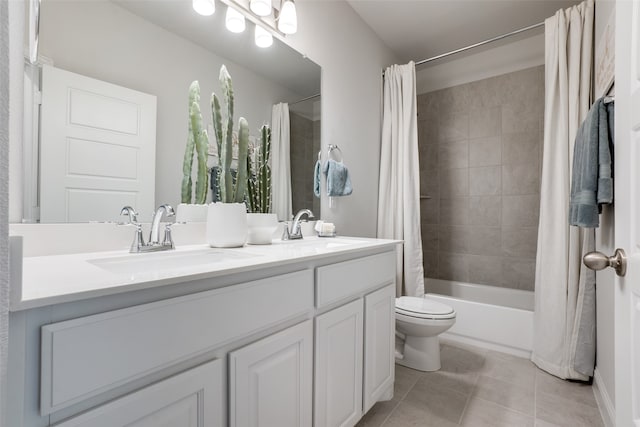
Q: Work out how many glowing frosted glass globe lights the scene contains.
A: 5